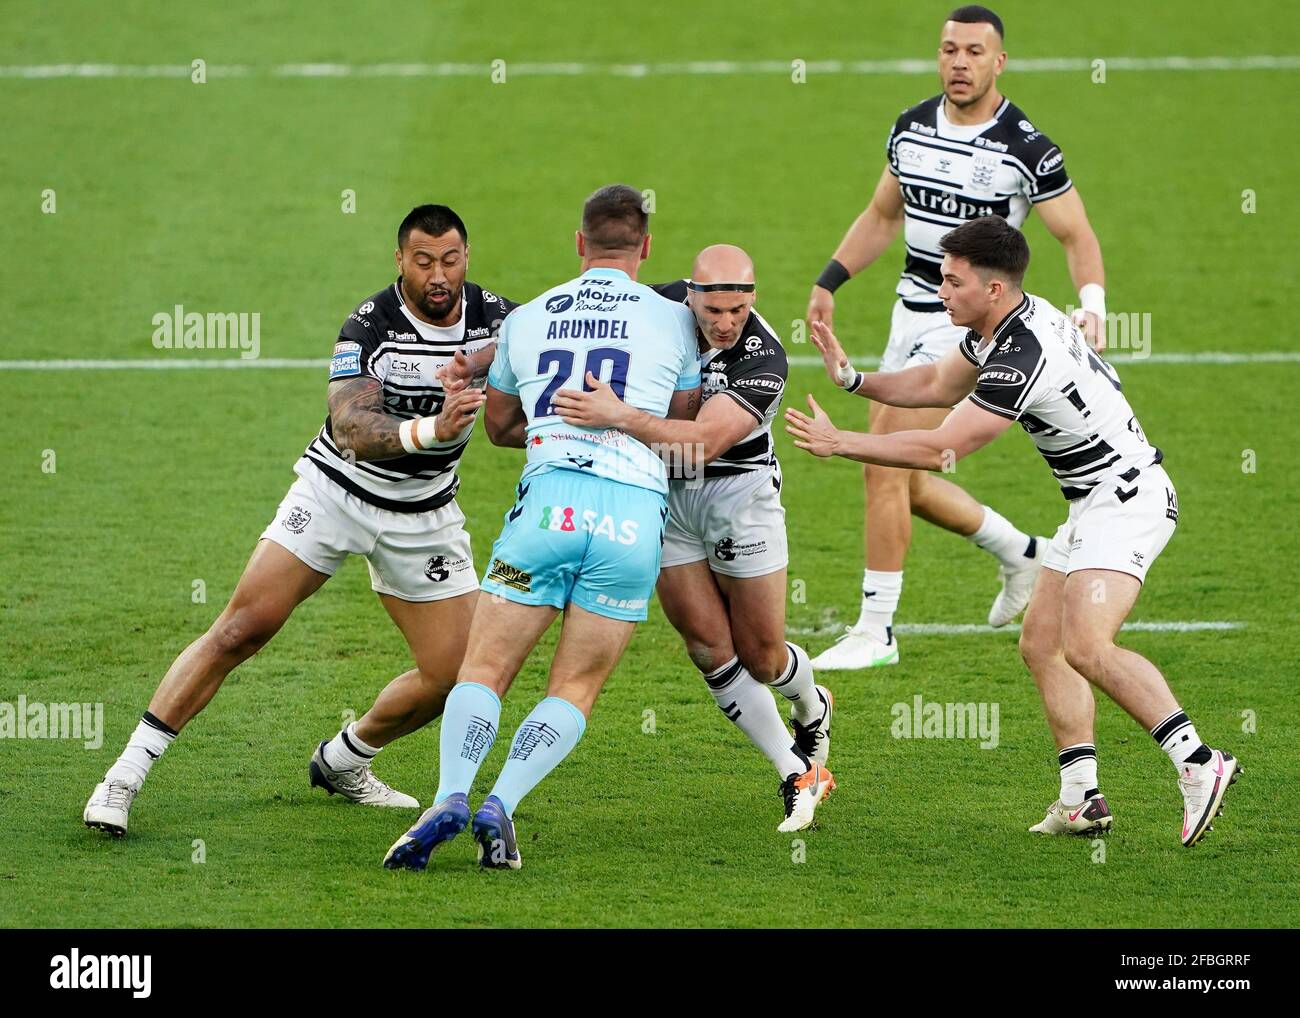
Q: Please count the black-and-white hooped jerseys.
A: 4